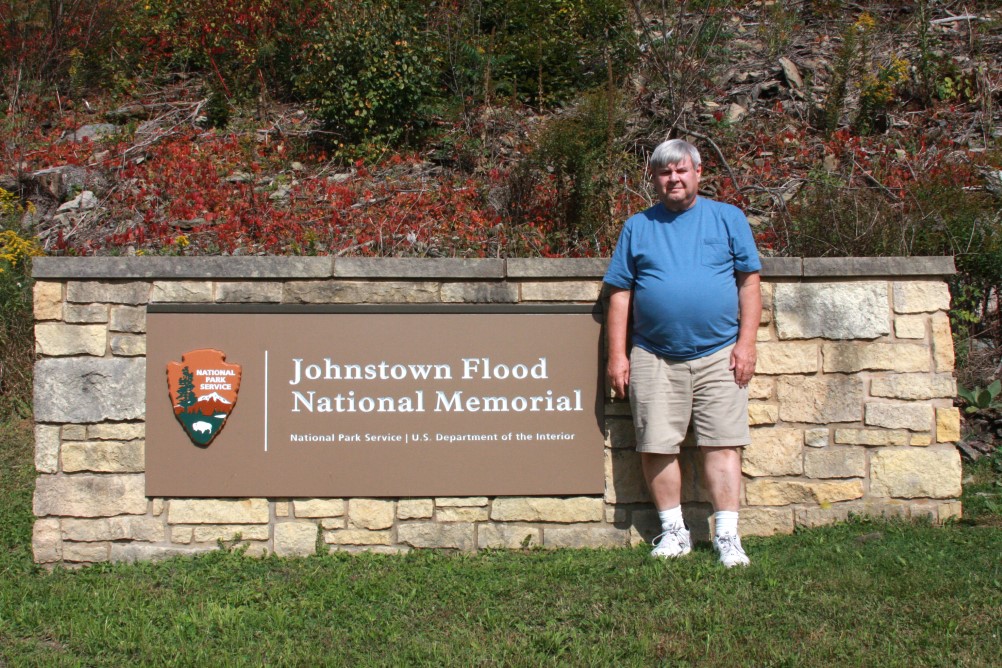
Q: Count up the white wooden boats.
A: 0